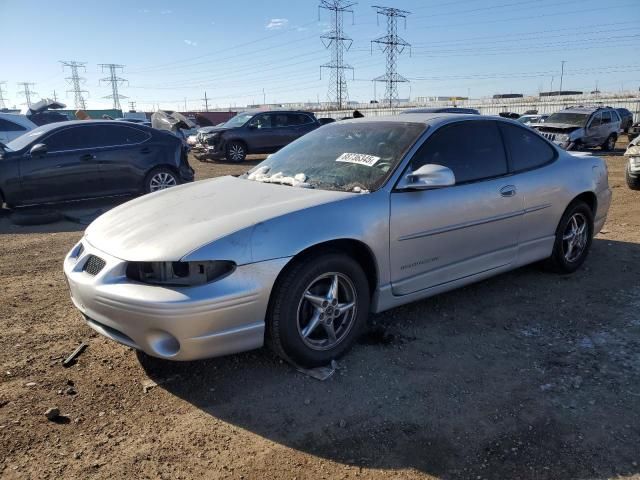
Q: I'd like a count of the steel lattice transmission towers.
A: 6